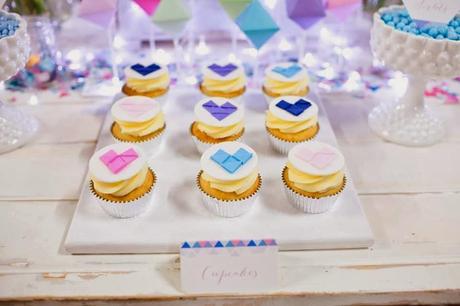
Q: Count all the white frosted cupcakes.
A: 9